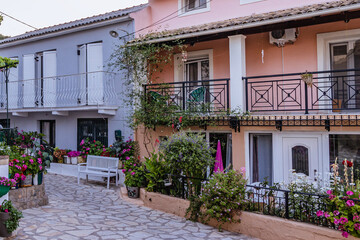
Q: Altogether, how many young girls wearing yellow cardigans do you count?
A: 0